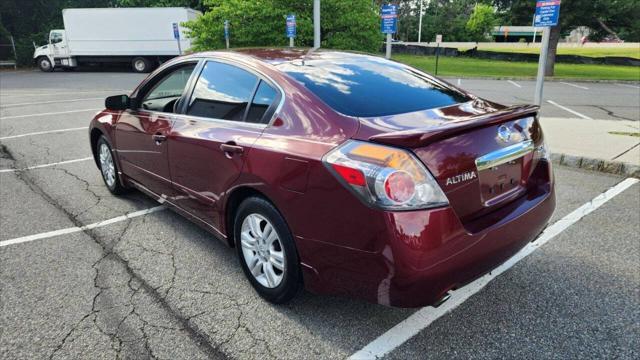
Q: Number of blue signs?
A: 5